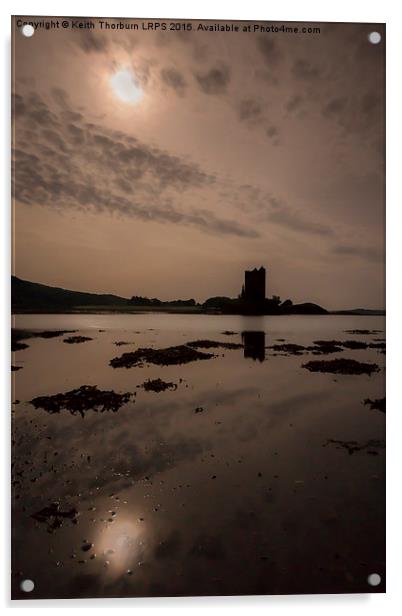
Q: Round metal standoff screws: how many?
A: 4